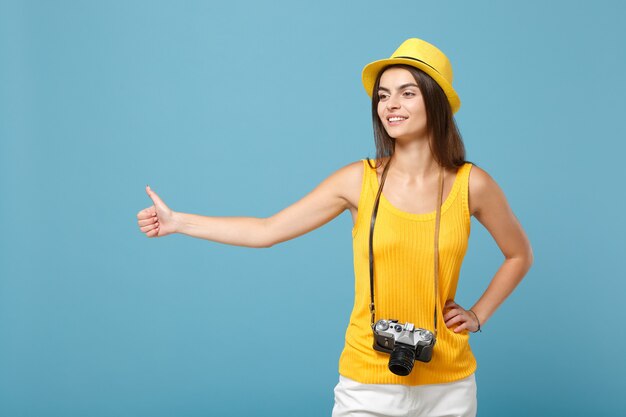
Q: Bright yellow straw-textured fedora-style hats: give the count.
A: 1